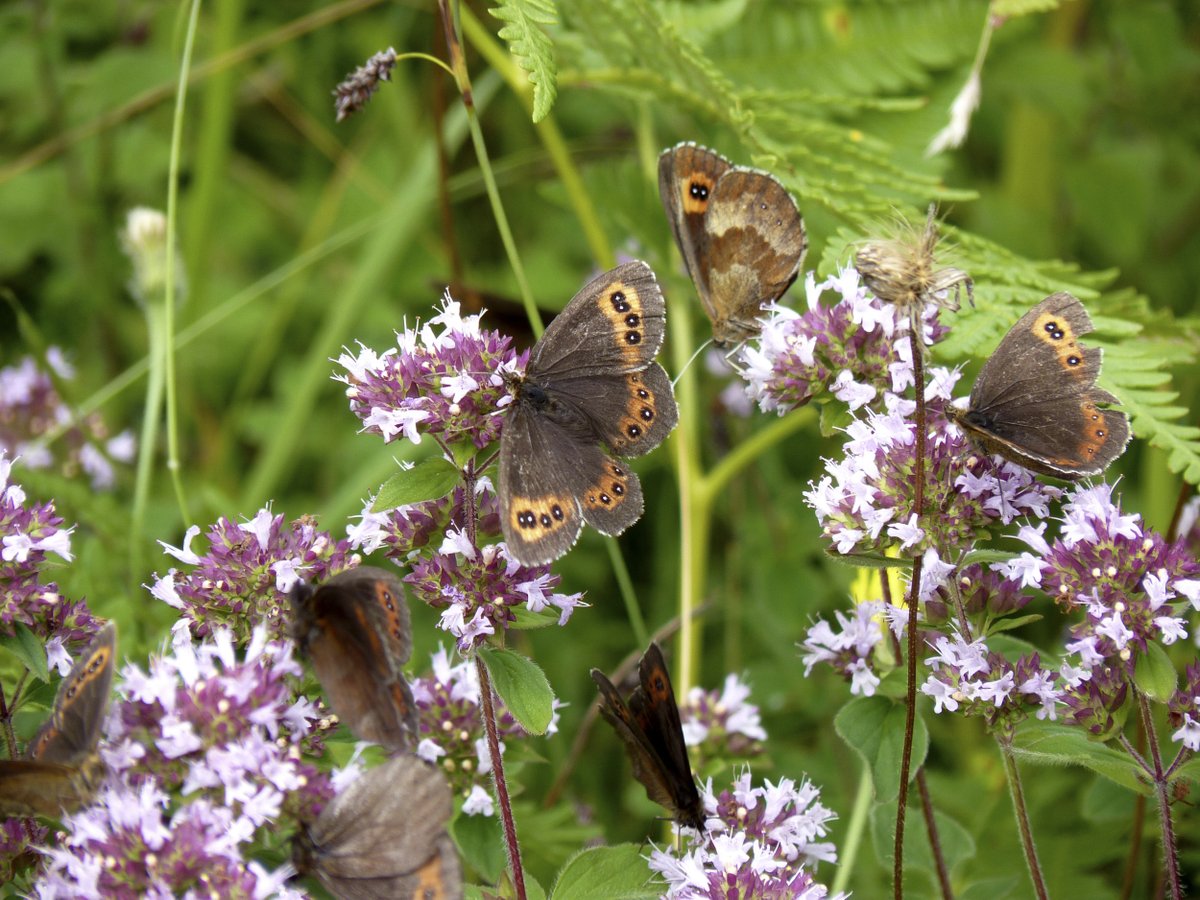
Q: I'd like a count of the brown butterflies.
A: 7